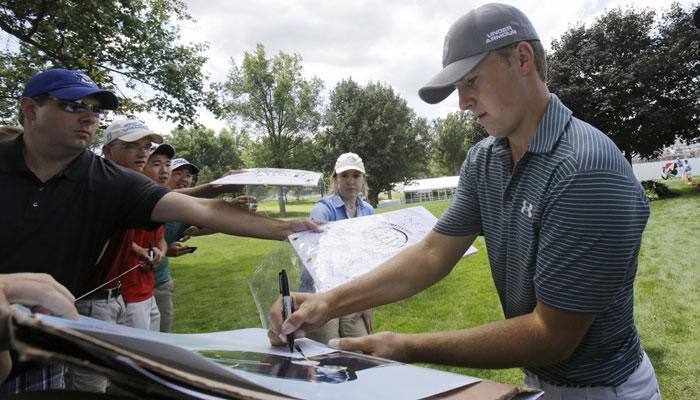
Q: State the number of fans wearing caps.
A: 5